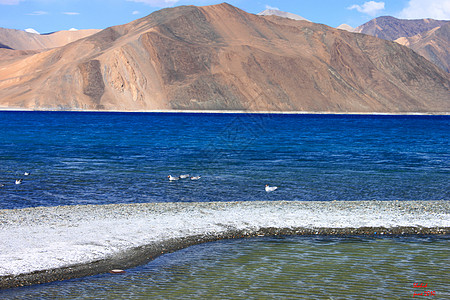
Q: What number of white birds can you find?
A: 6